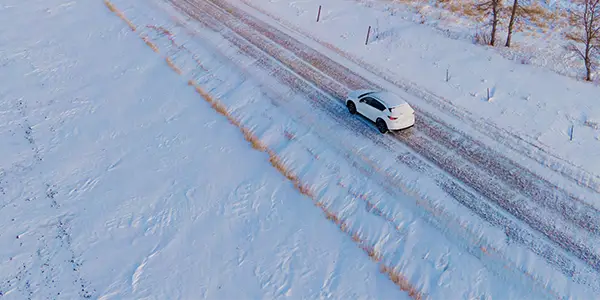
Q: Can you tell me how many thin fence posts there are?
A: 5